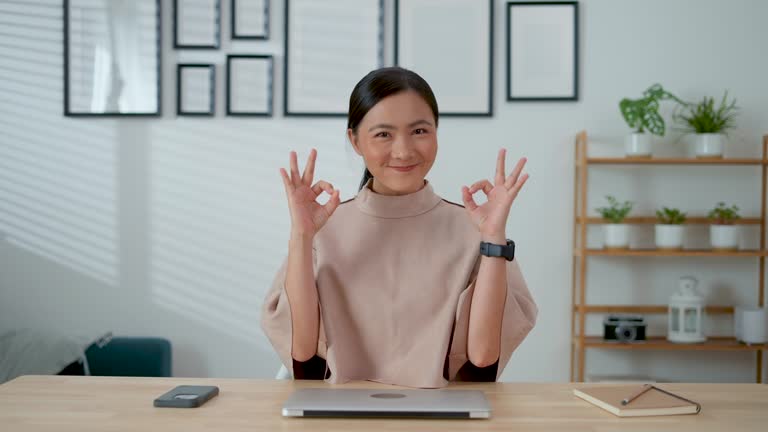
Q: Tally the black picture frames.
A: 8